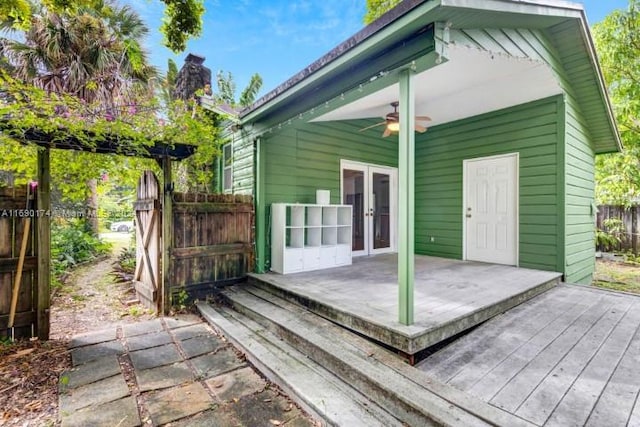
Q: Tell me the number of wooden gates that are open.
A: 1